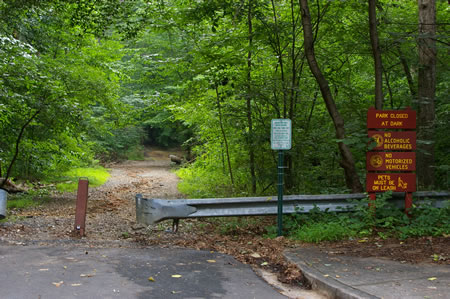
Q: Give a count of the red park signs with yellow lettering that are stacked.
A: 4